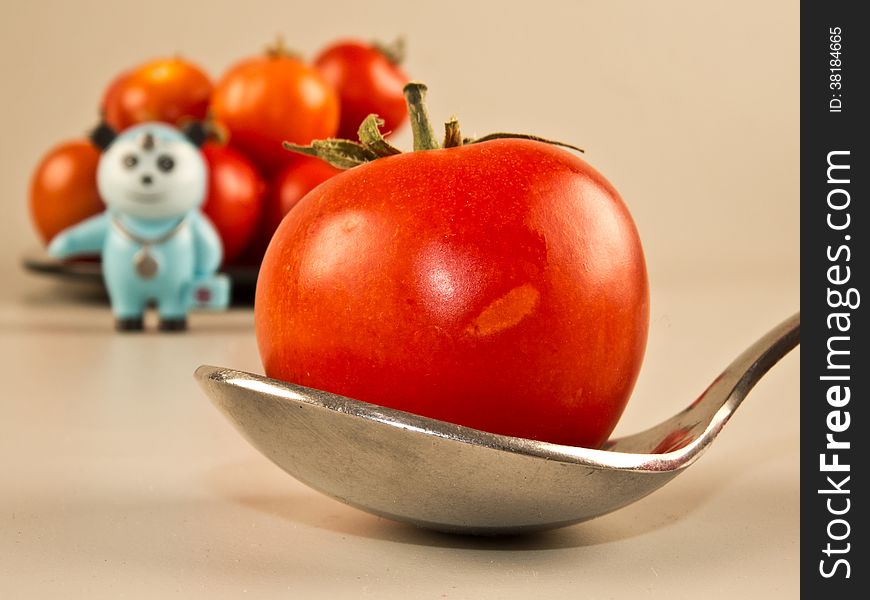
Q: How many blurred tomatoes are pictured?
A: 6